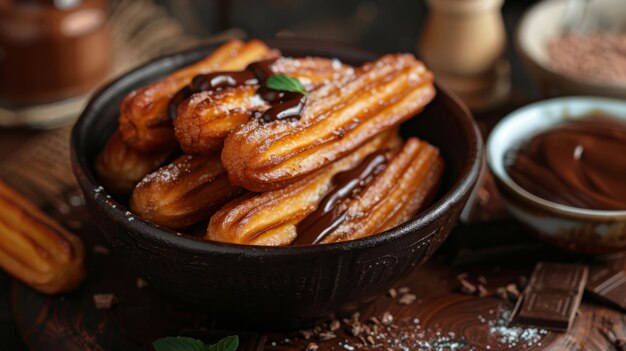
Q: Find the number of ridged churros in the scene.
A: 8